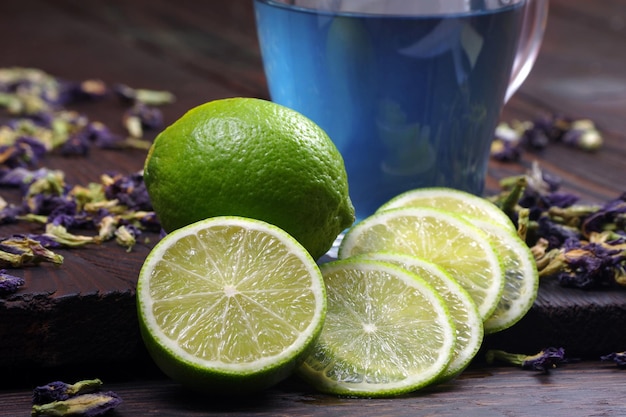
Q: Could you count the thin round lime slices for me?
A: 5